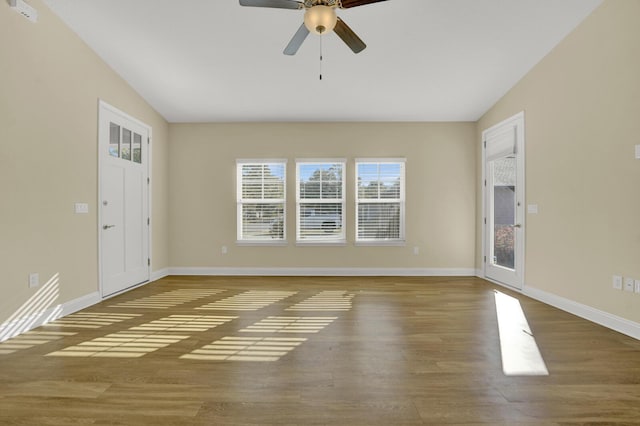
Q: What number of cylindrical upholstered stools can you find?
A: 0